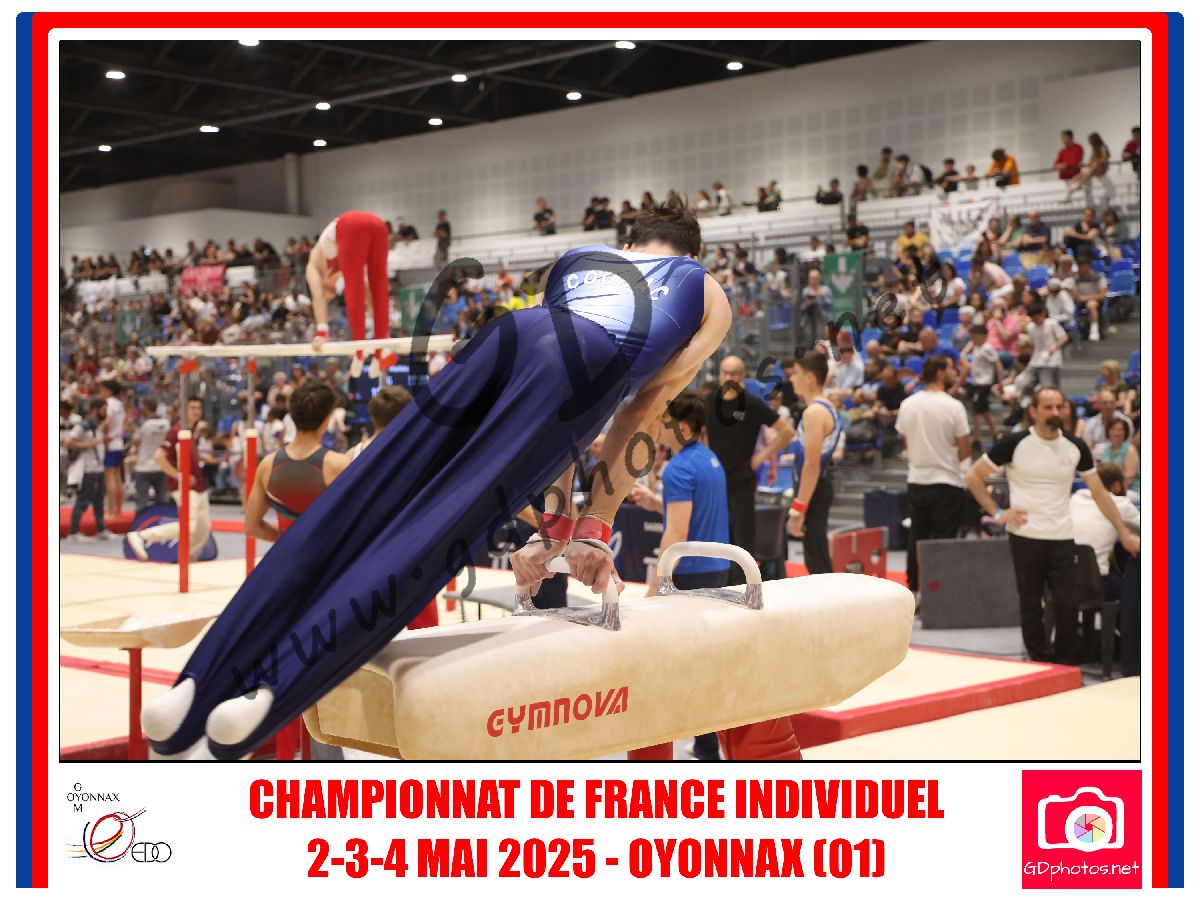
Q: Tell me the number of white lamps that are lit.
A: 11